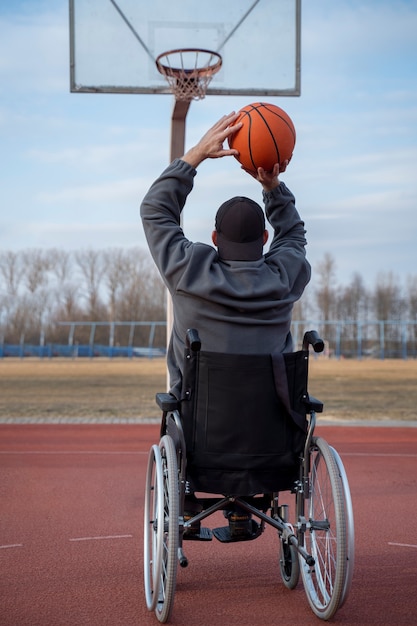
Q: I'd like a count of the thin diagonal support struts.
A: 2